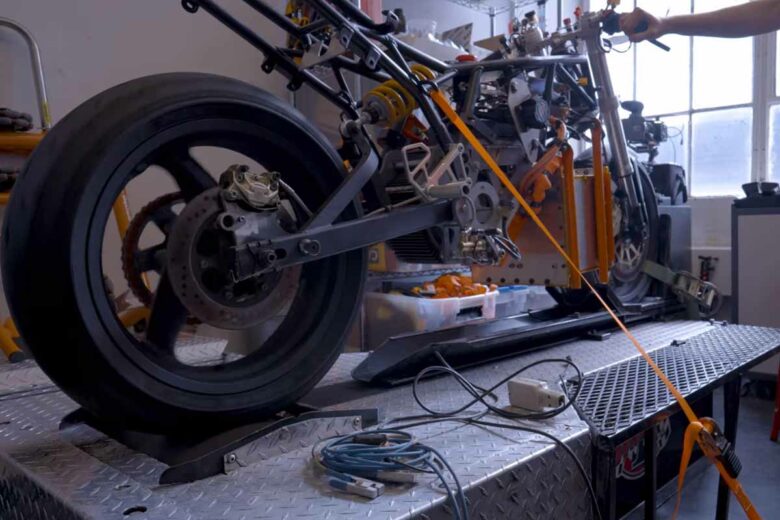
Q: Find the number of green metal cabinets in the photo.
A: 0